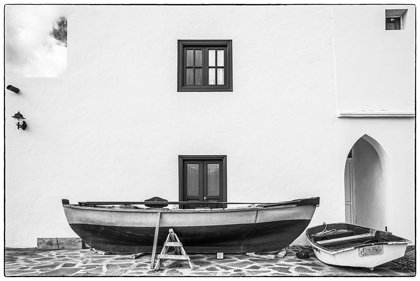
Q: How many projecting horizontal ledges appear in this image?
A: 1